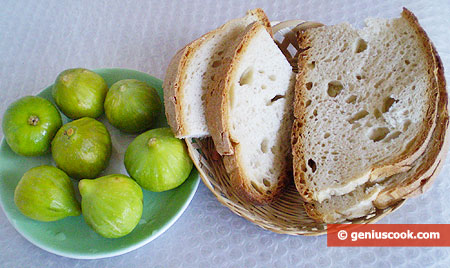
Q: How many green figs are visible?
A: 7